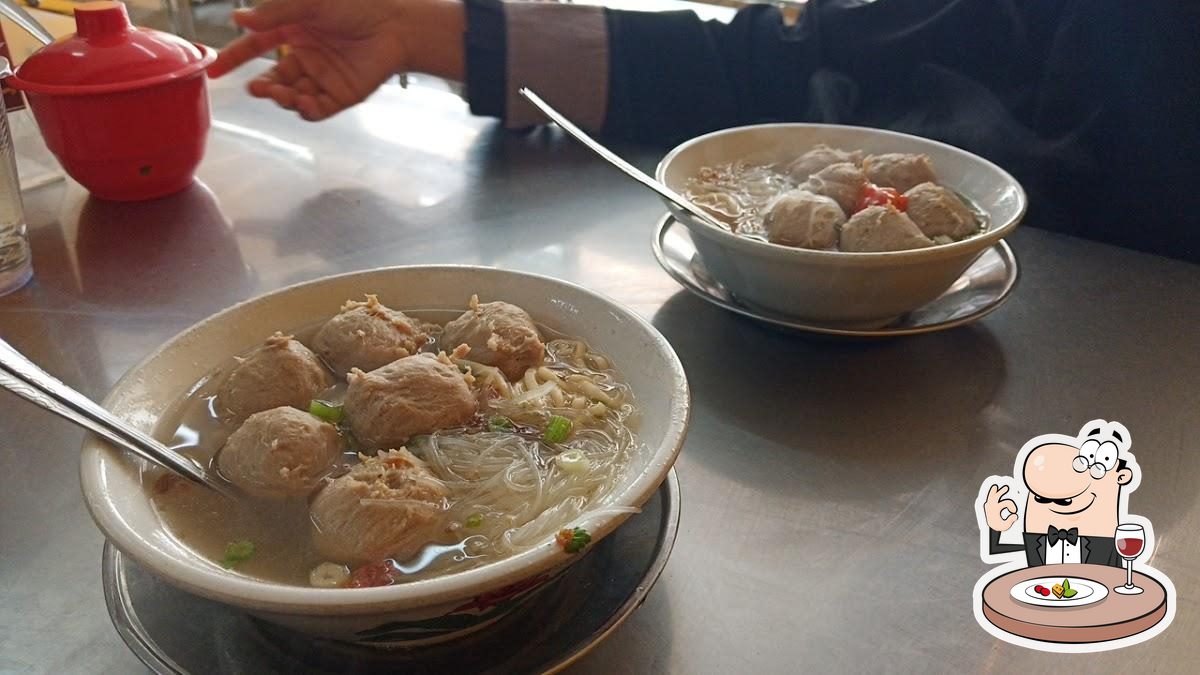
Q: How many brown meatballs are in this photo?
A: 12